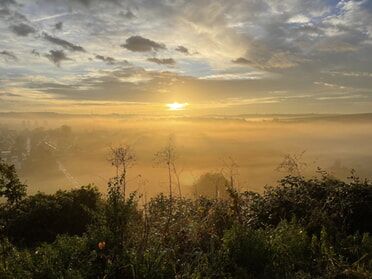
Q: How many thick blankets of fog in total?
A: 1